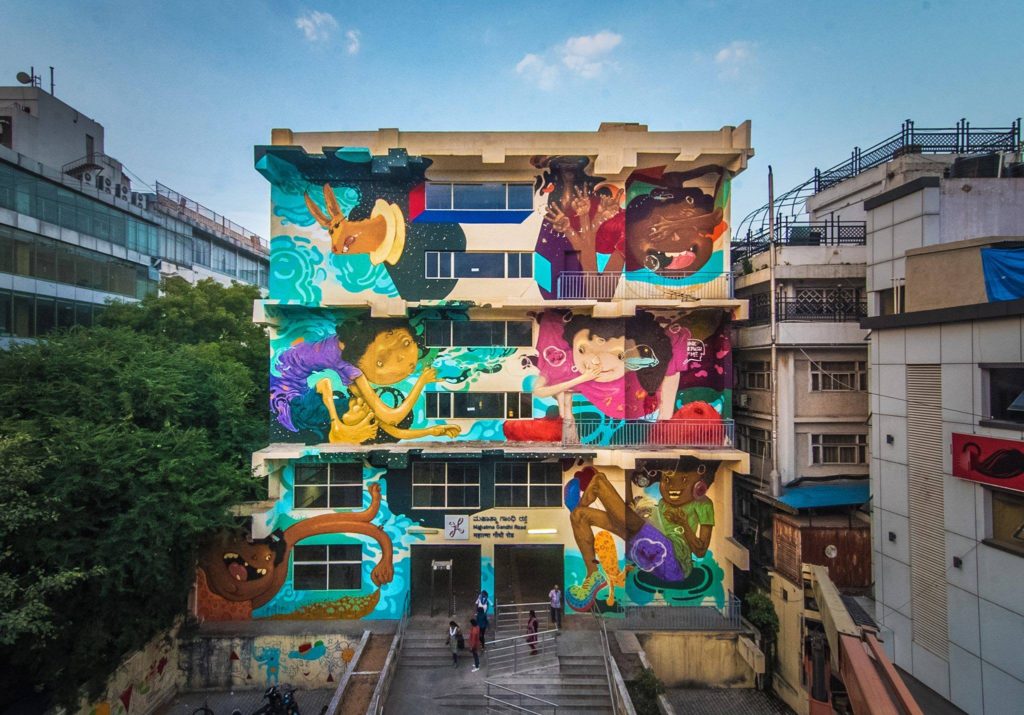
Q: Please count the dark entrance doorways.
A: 2